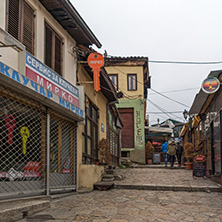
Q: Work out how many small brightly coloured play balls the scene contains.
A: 0